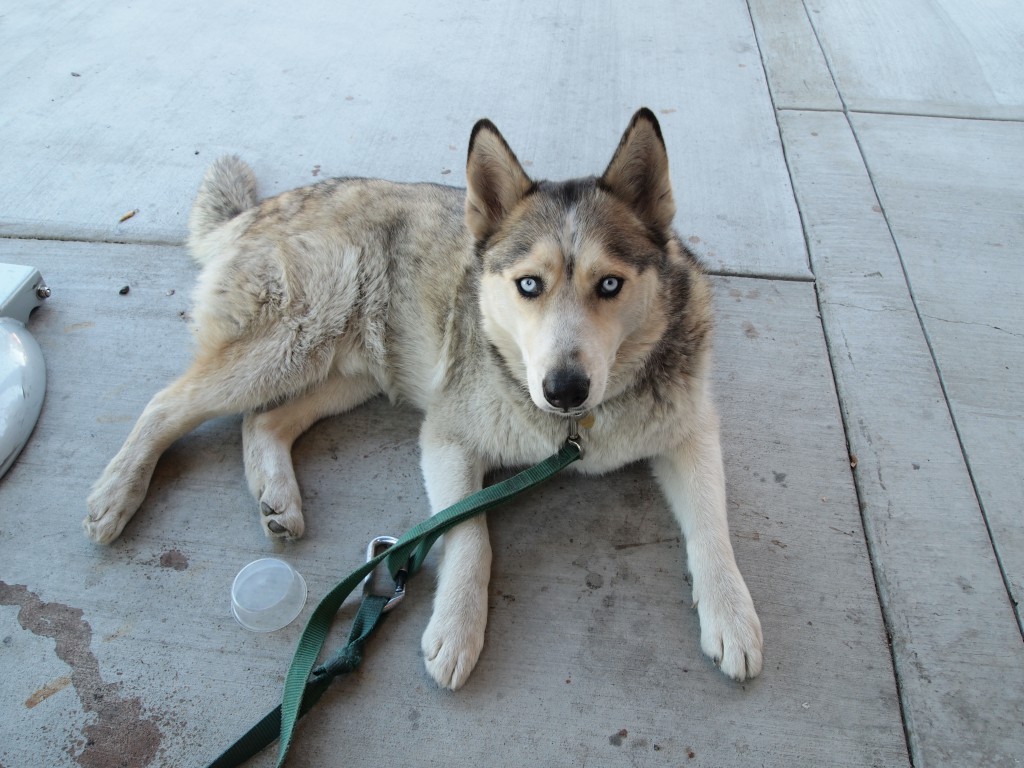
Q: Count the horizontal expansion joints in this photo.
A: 2